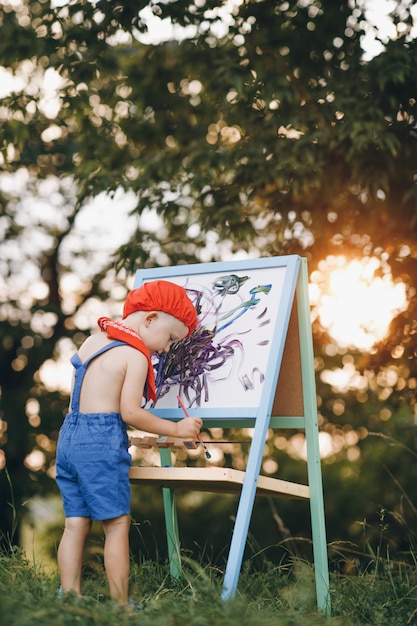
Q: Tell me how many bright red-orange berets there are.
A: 1